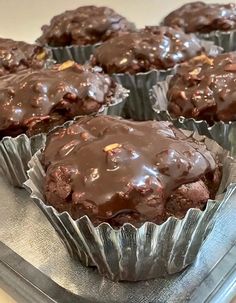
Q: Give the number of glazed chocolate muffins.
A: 7